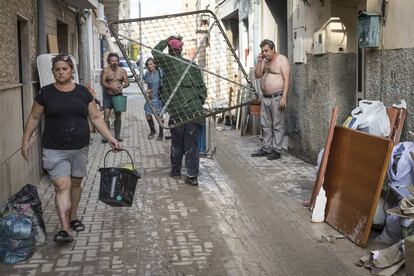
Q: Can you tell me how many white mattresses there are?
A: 1